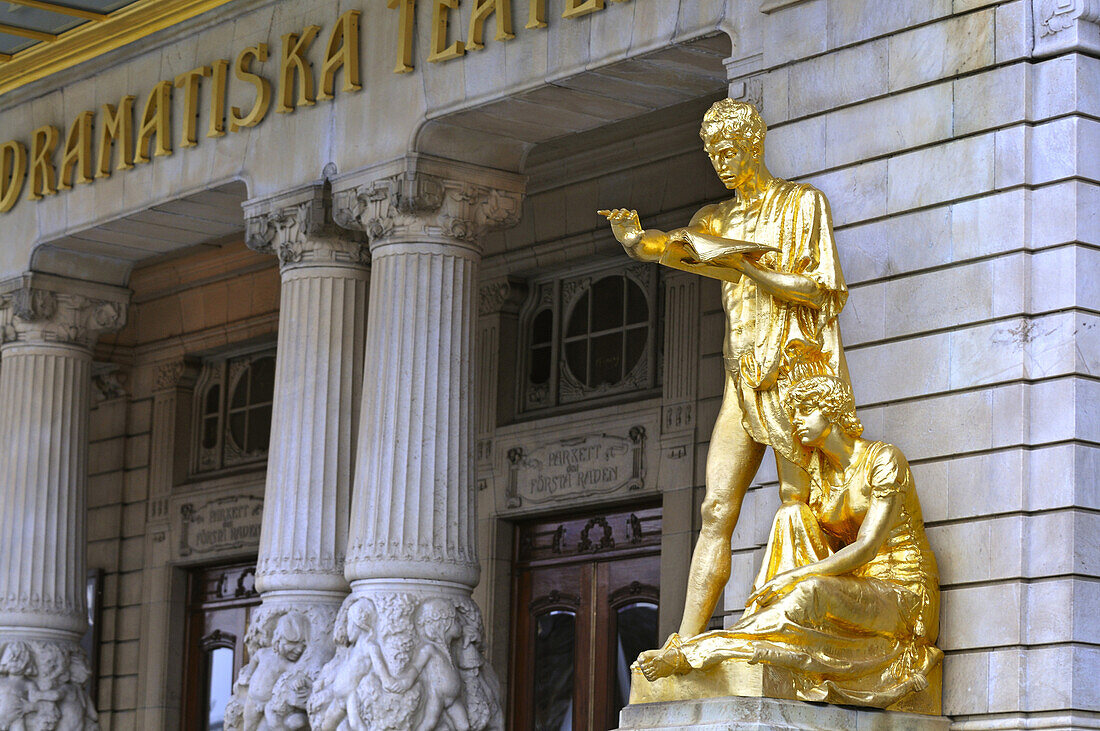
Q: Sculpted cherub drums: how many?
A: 3